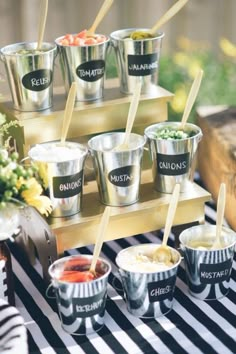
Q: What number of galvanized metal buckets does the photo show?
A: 9